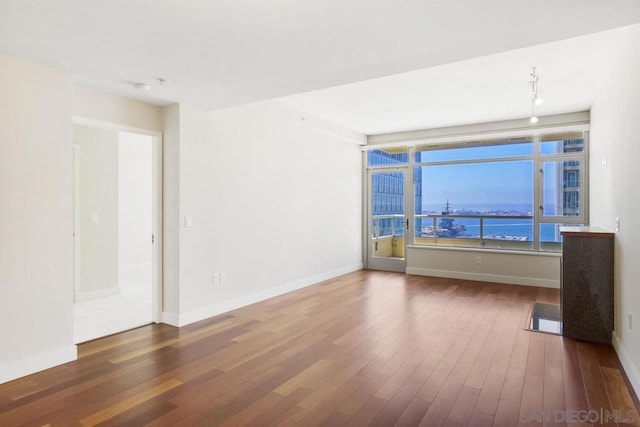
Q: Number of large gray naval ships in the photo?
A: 1